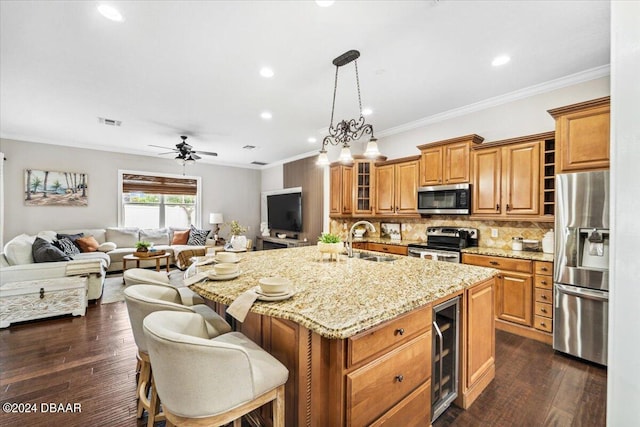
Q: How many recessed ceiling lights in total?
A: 7